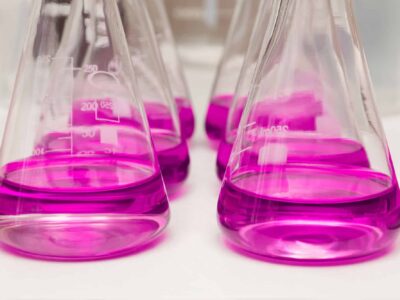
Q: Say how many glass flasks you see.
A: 6